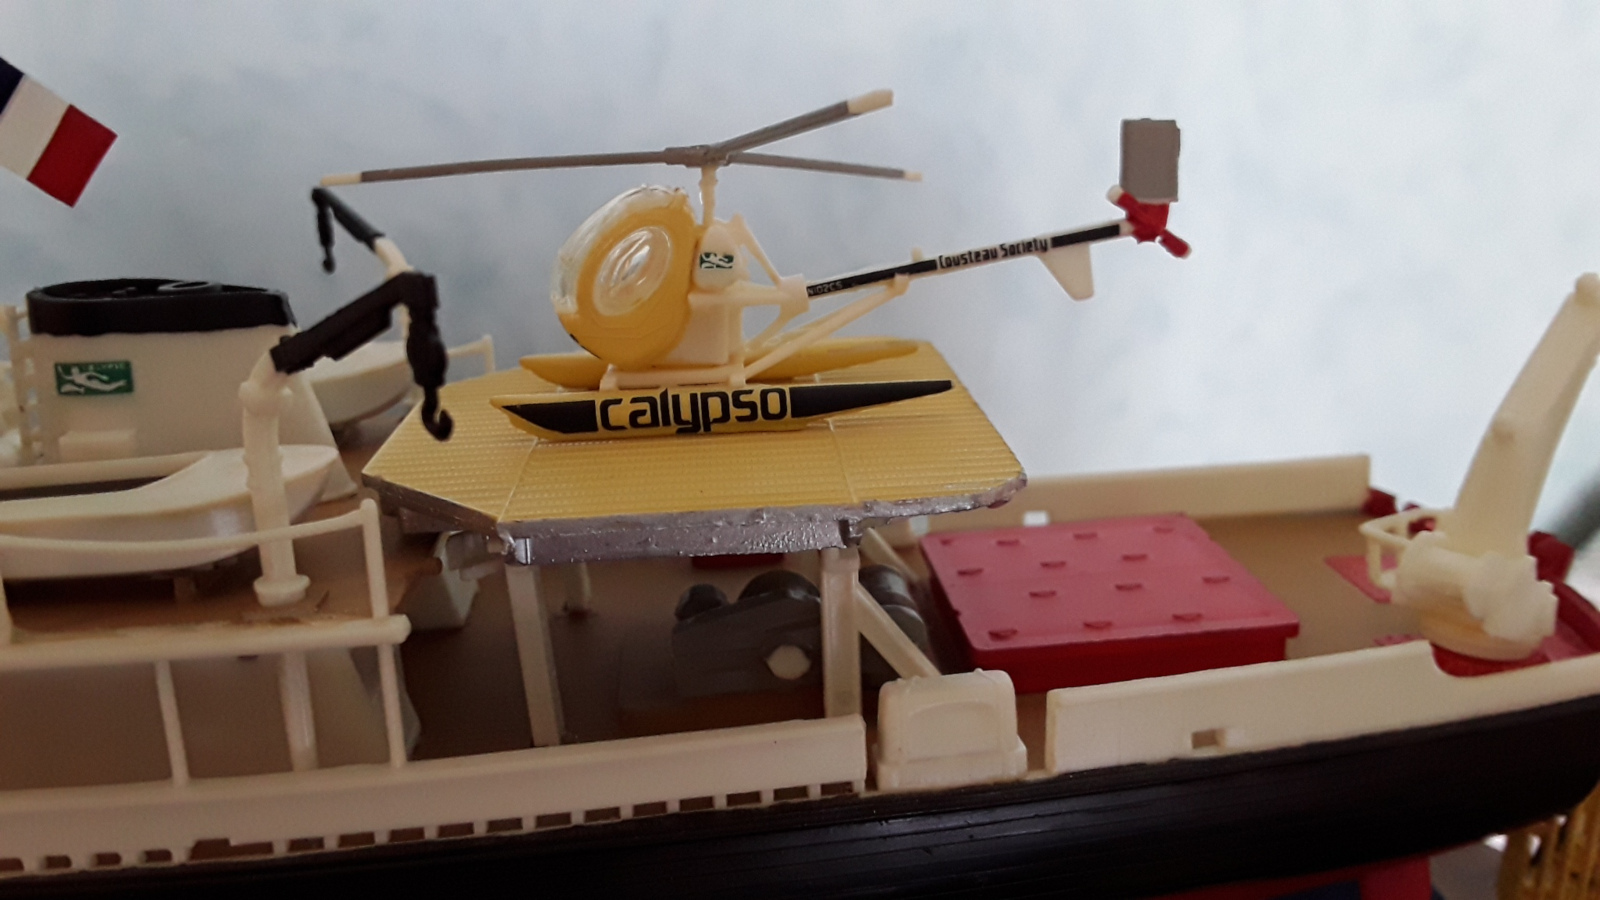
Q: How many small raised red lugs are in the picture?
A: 12